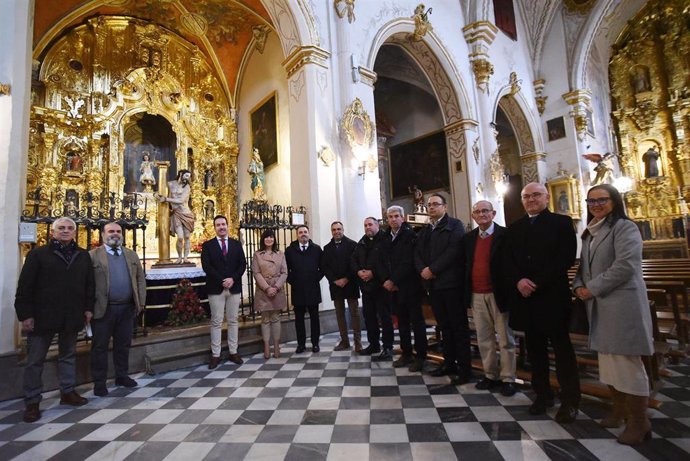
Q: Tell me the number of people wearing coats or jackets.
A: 12